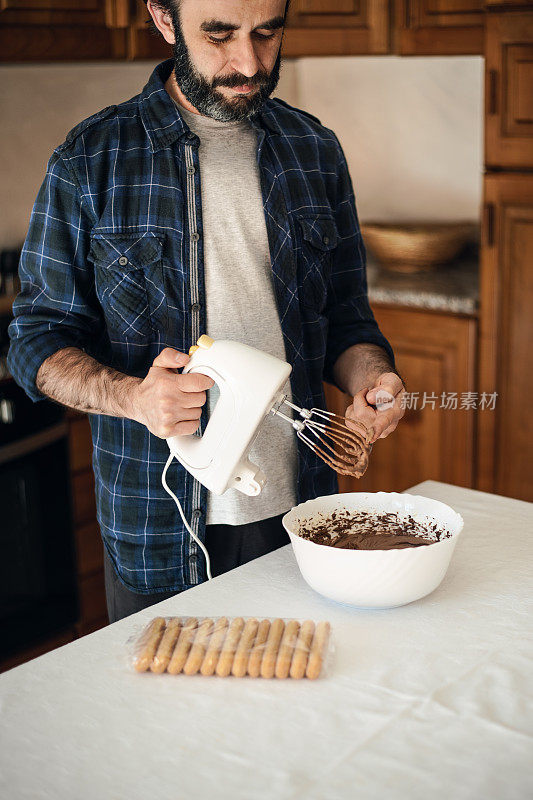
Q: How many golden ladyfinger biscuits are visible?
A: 12